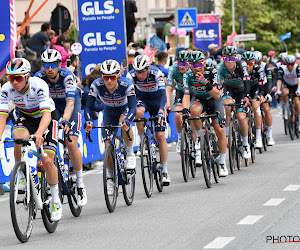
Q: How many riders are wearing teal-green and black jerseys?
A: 4